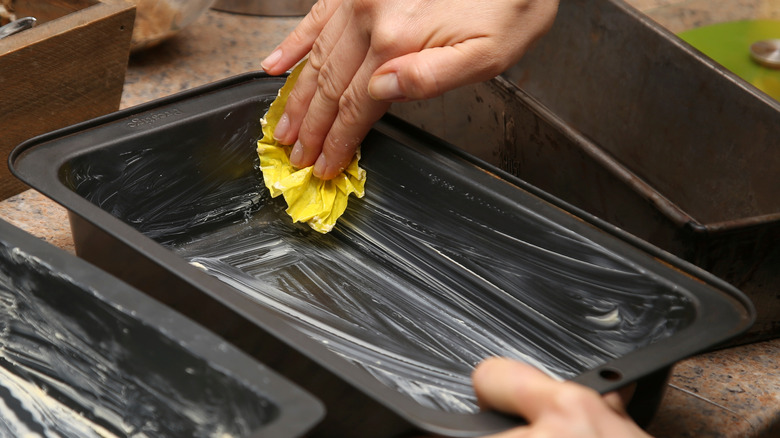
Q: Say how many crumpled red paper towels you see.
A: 0